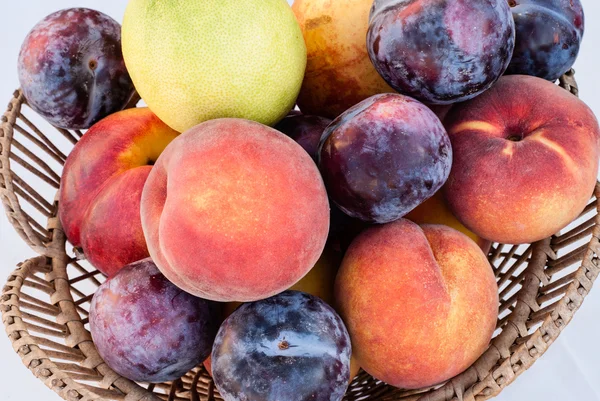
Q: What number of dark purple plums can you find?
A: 7